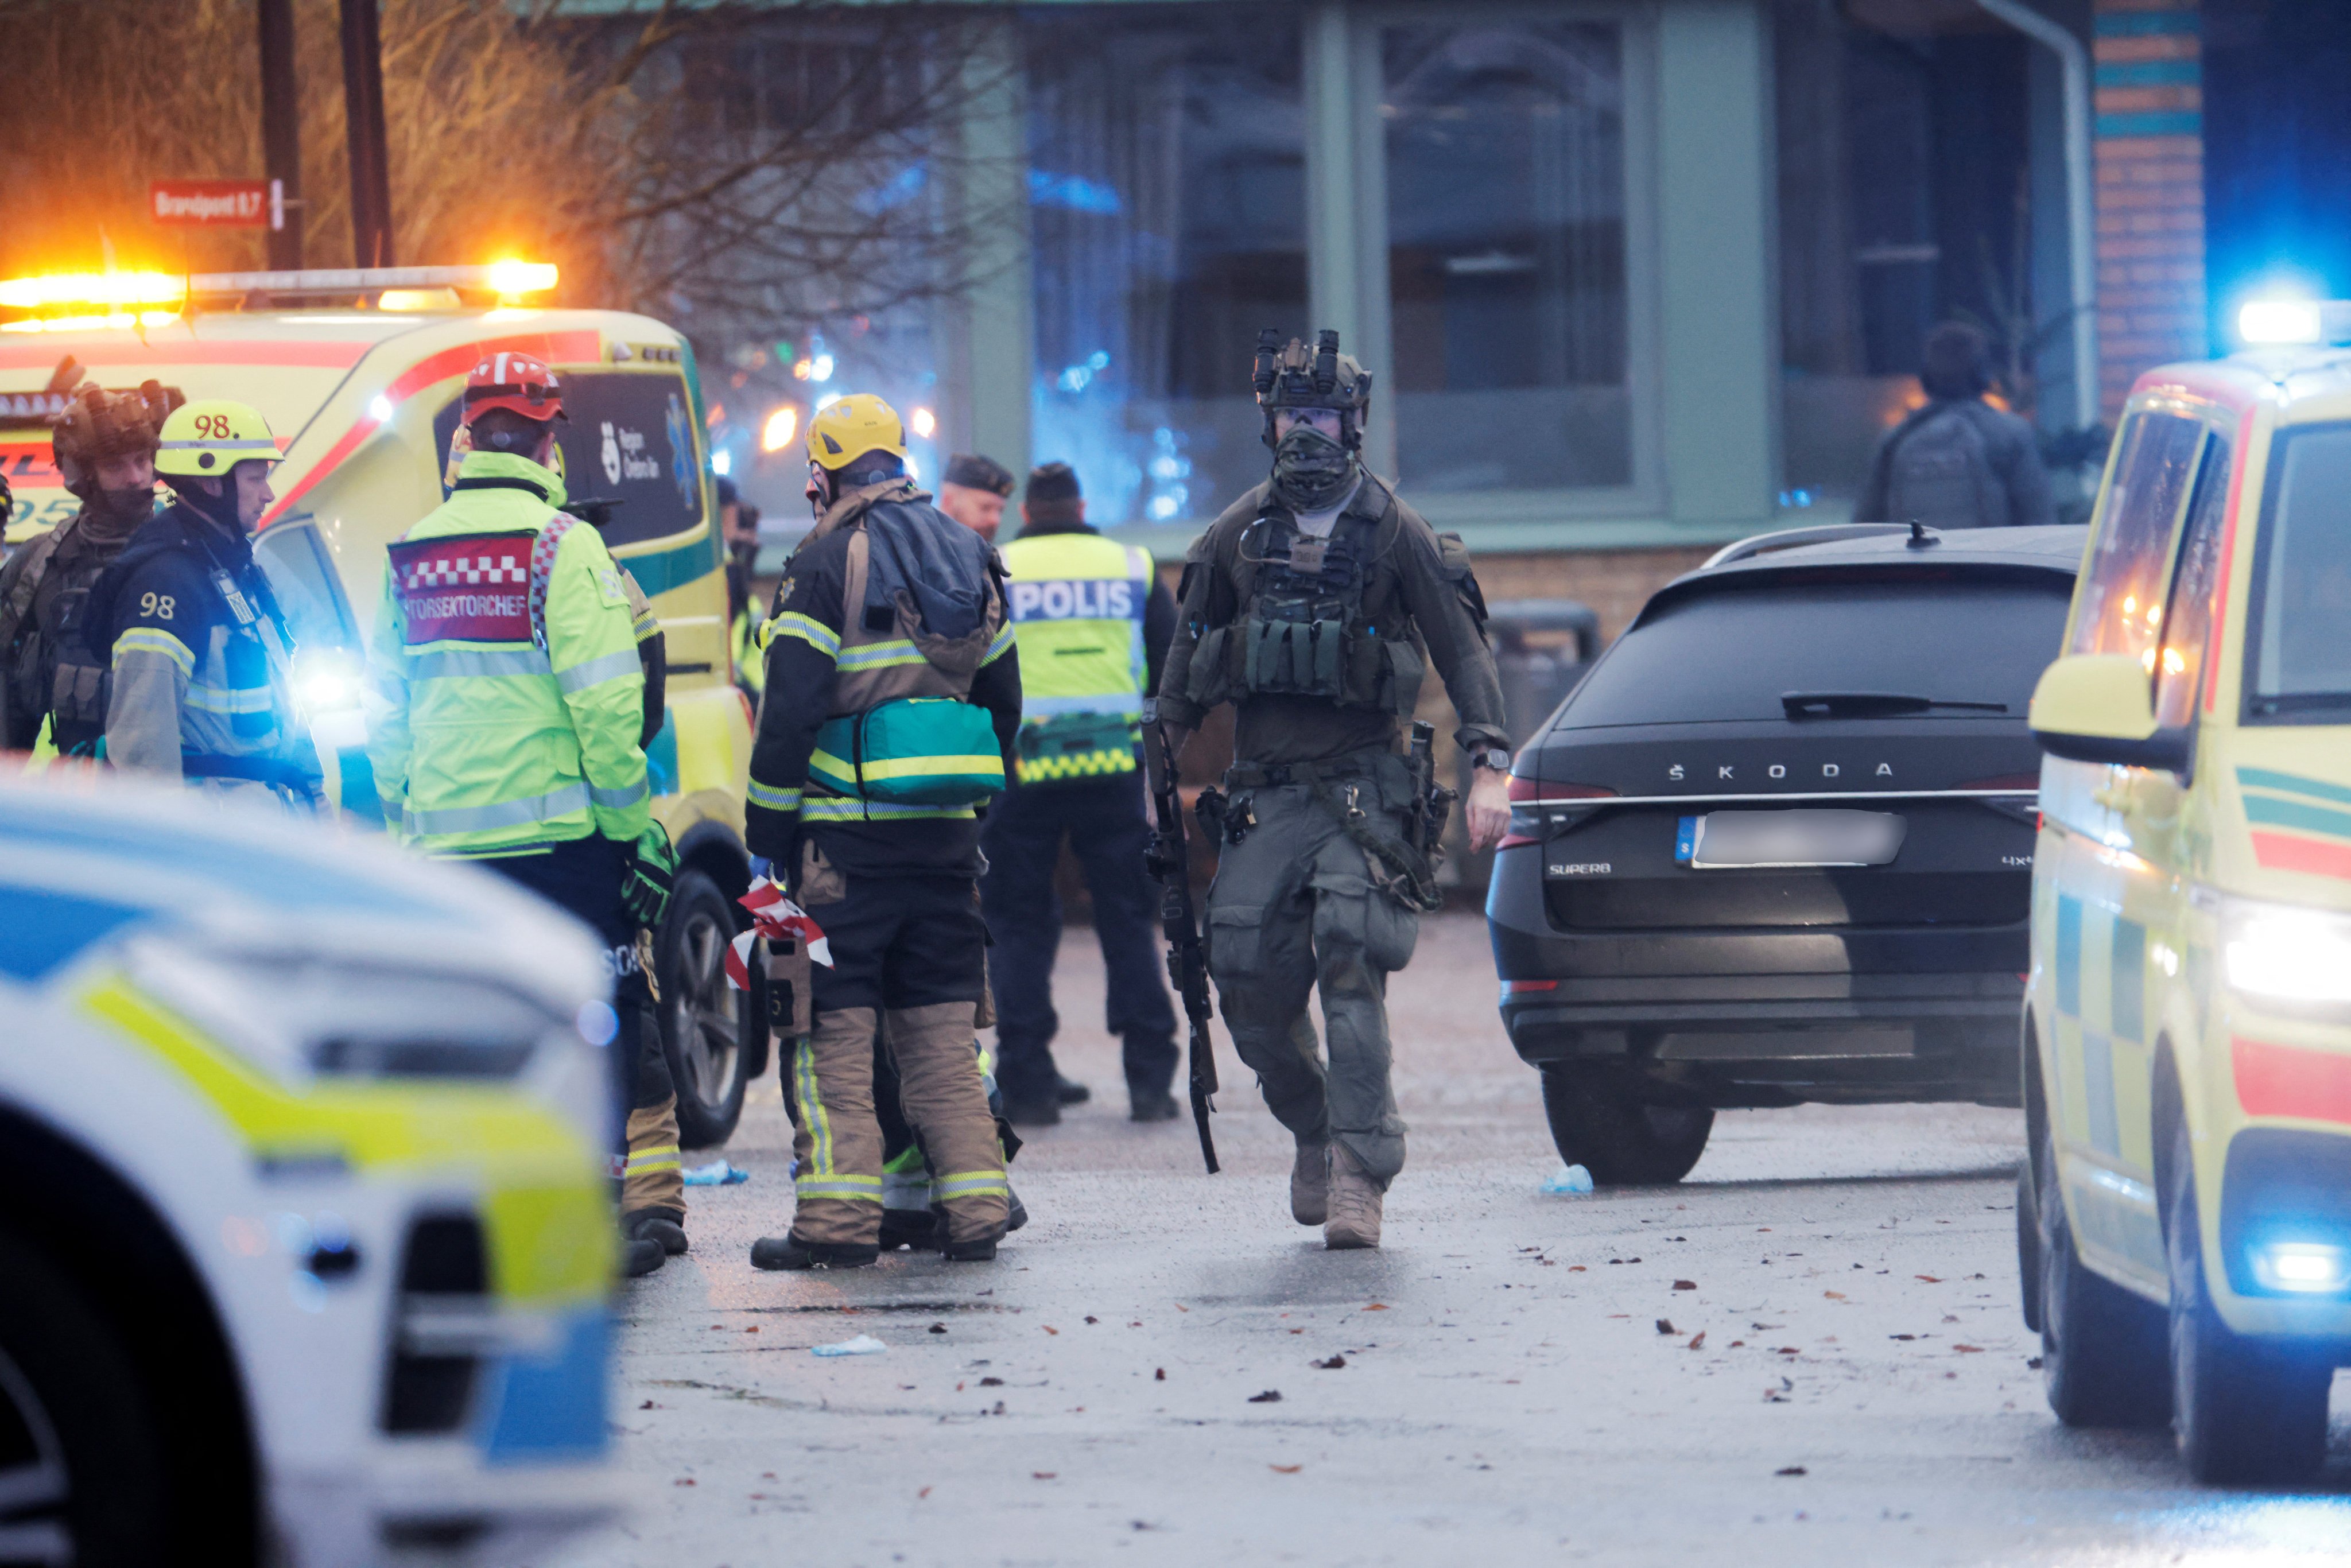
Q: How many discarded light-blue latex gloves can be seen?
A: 3